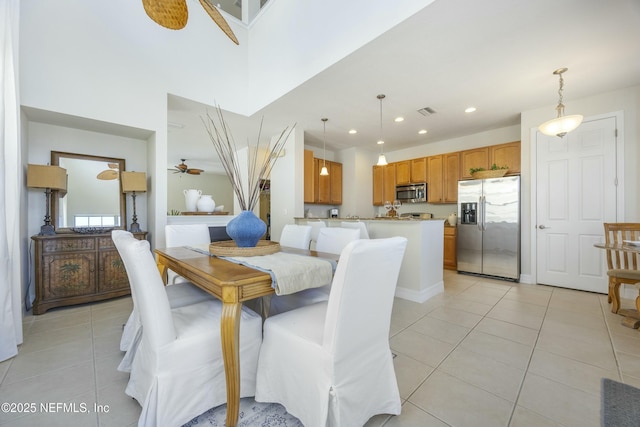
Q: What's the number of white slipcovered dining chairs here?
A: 6